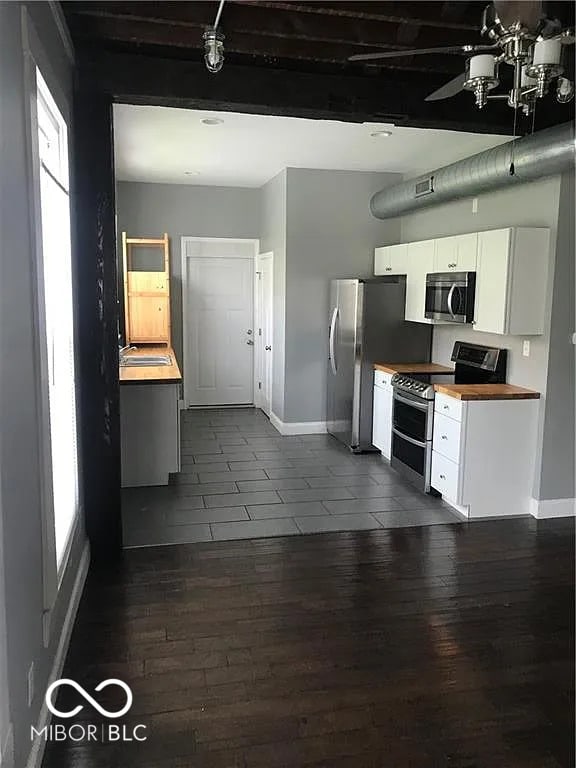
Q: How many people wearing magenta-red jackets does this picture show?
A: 0